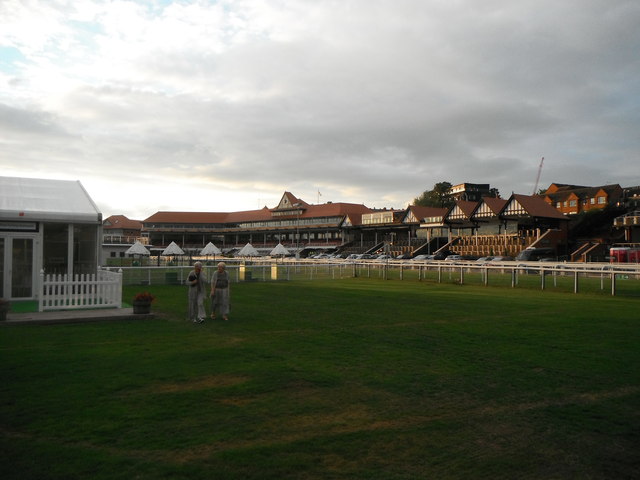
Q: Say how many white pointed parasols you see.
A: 5